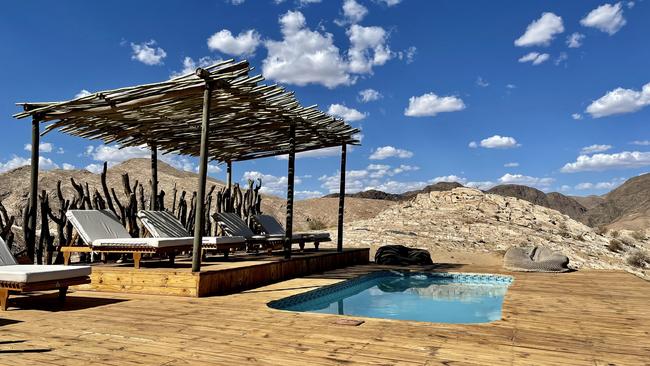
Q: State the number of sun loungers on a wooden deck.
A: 5